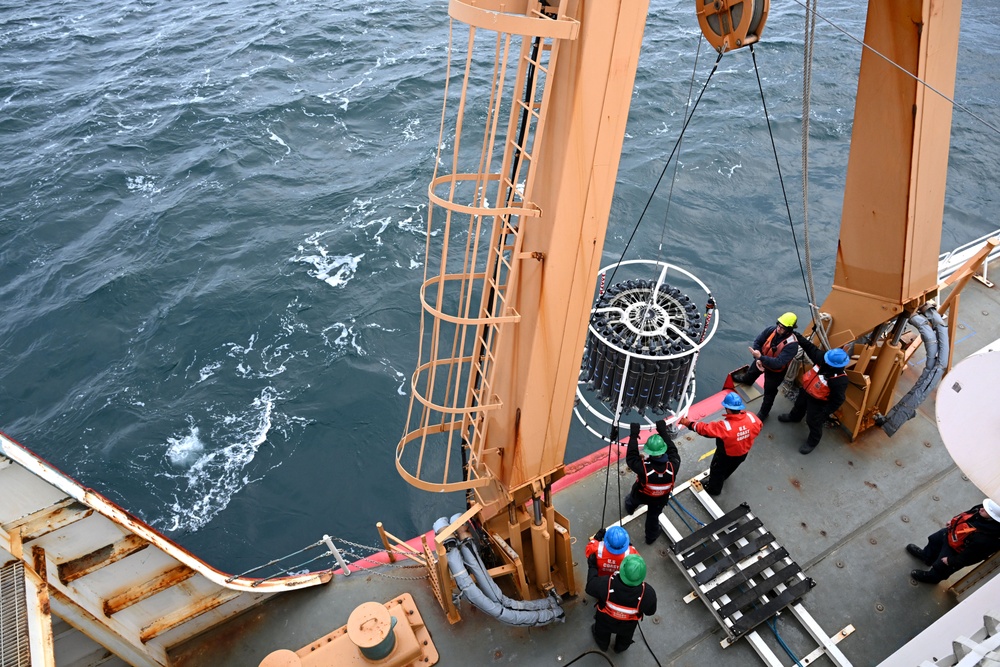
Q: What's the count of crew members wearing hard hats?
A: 7